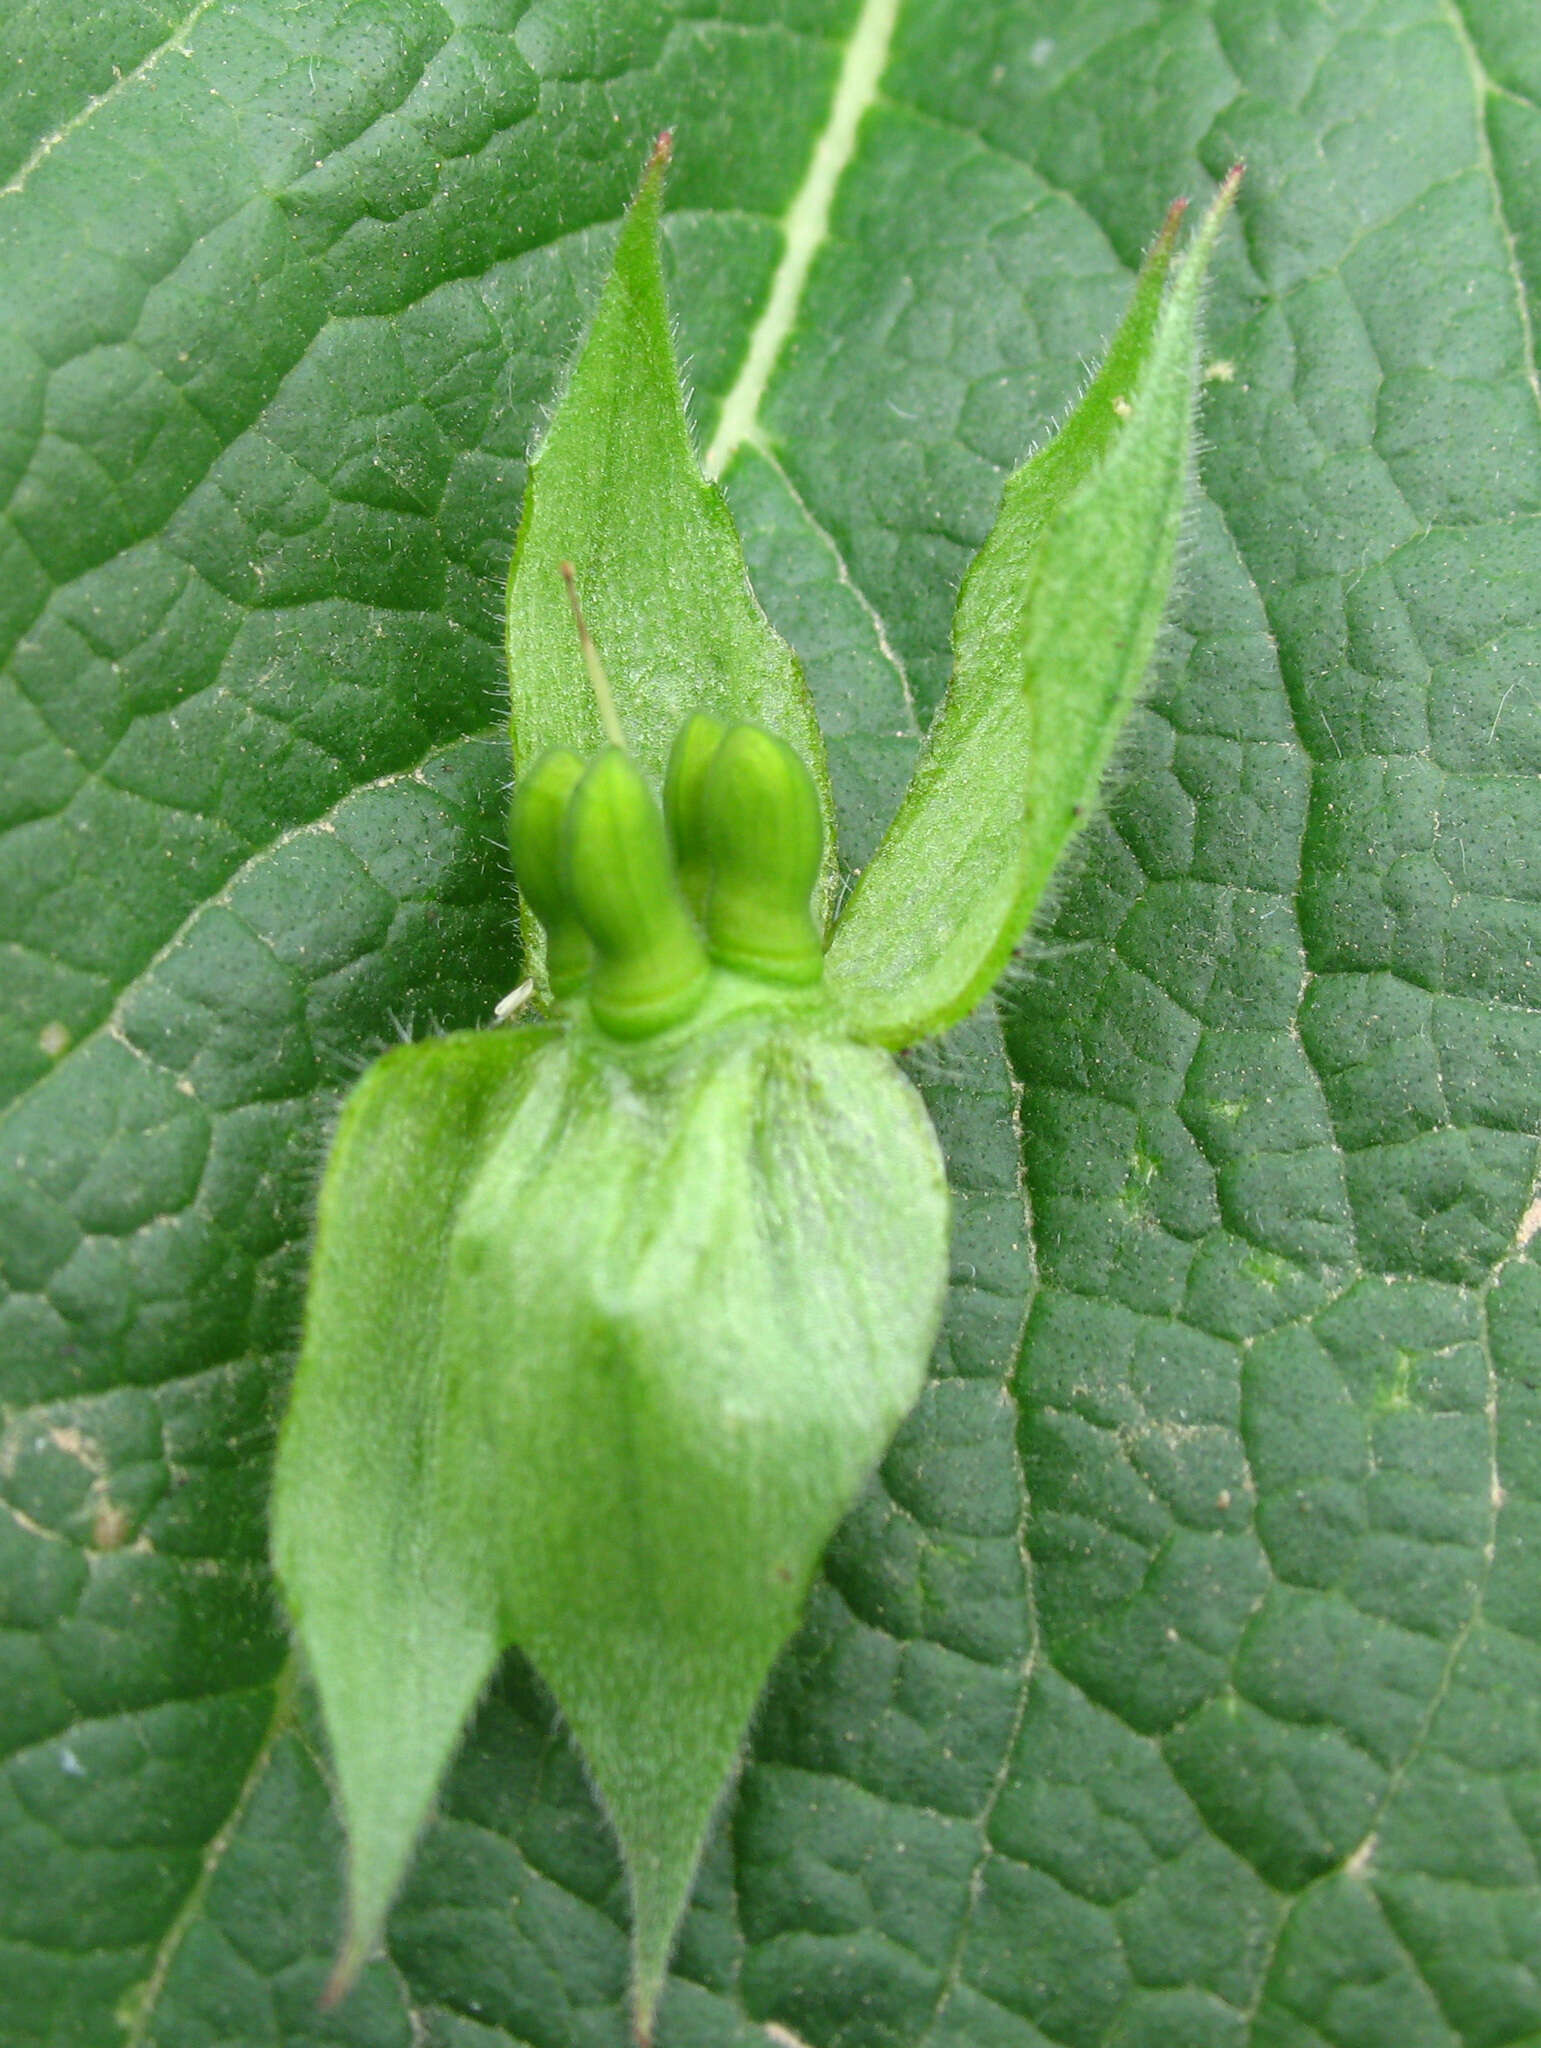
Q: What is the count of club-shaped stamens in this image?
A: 4